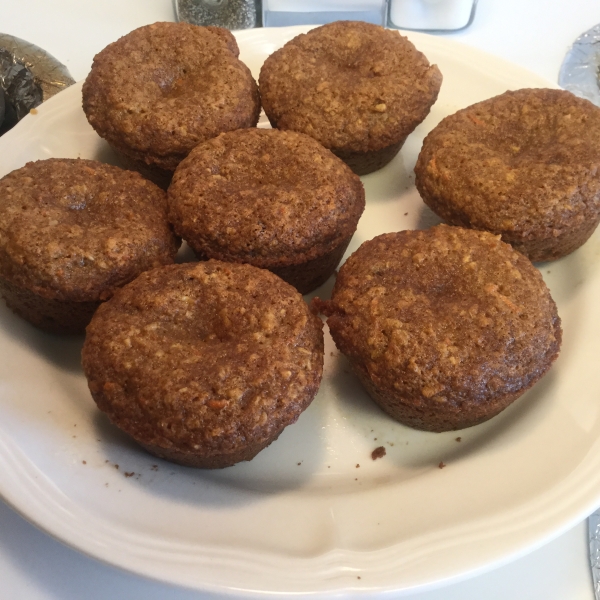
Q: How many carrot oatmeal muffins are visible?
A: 7